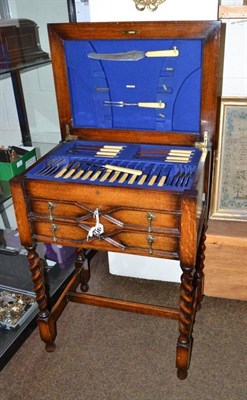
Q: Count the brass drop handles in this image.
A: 4